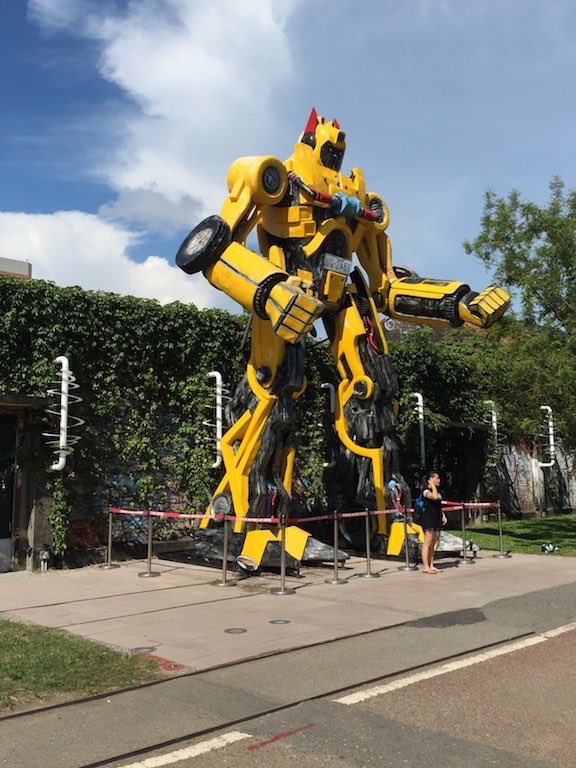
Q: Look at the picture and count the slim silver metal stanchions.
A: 9